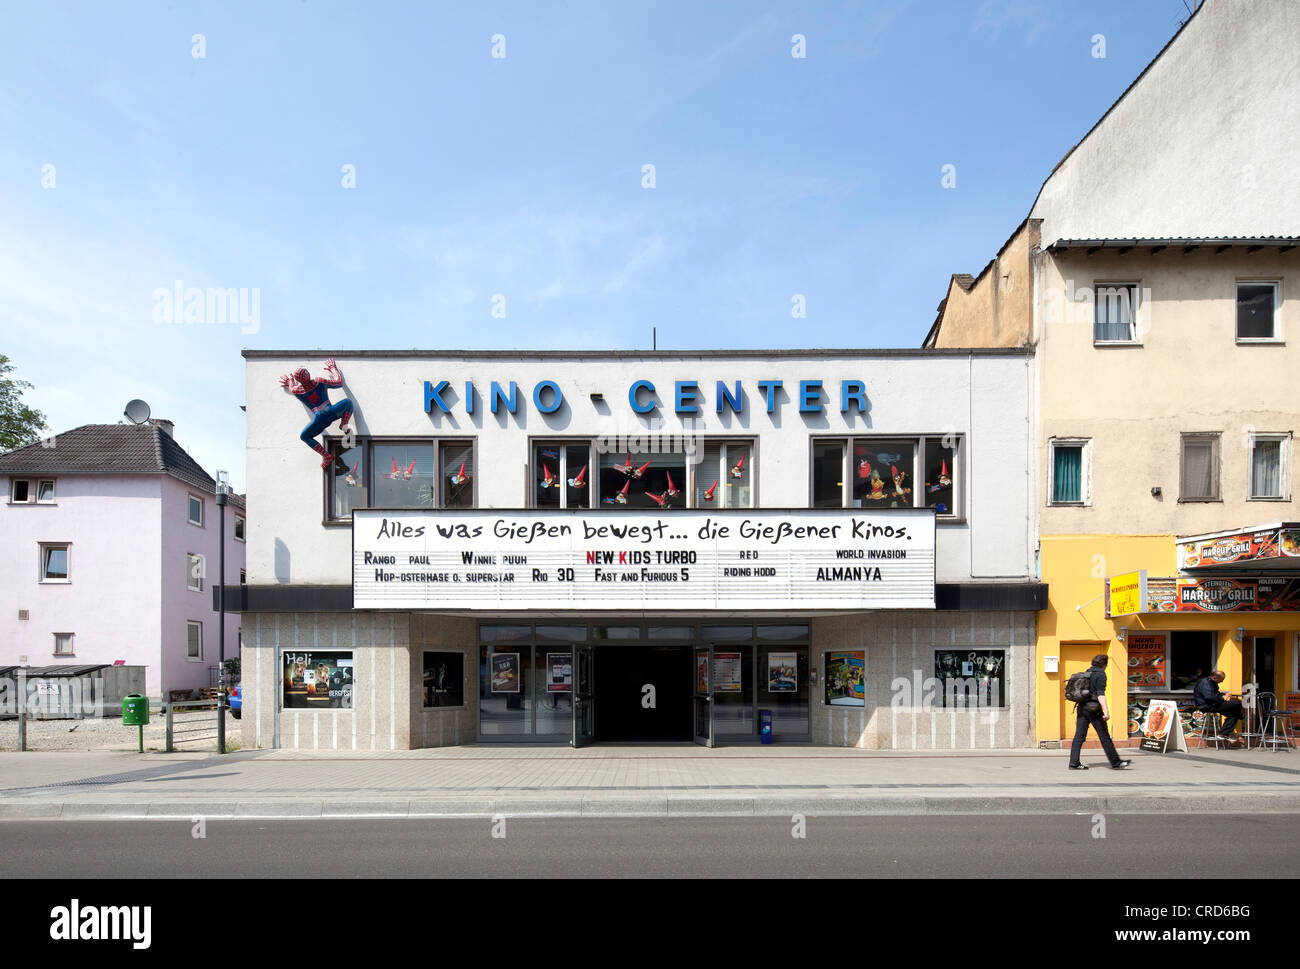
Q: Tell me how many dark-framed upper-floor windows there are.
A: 3